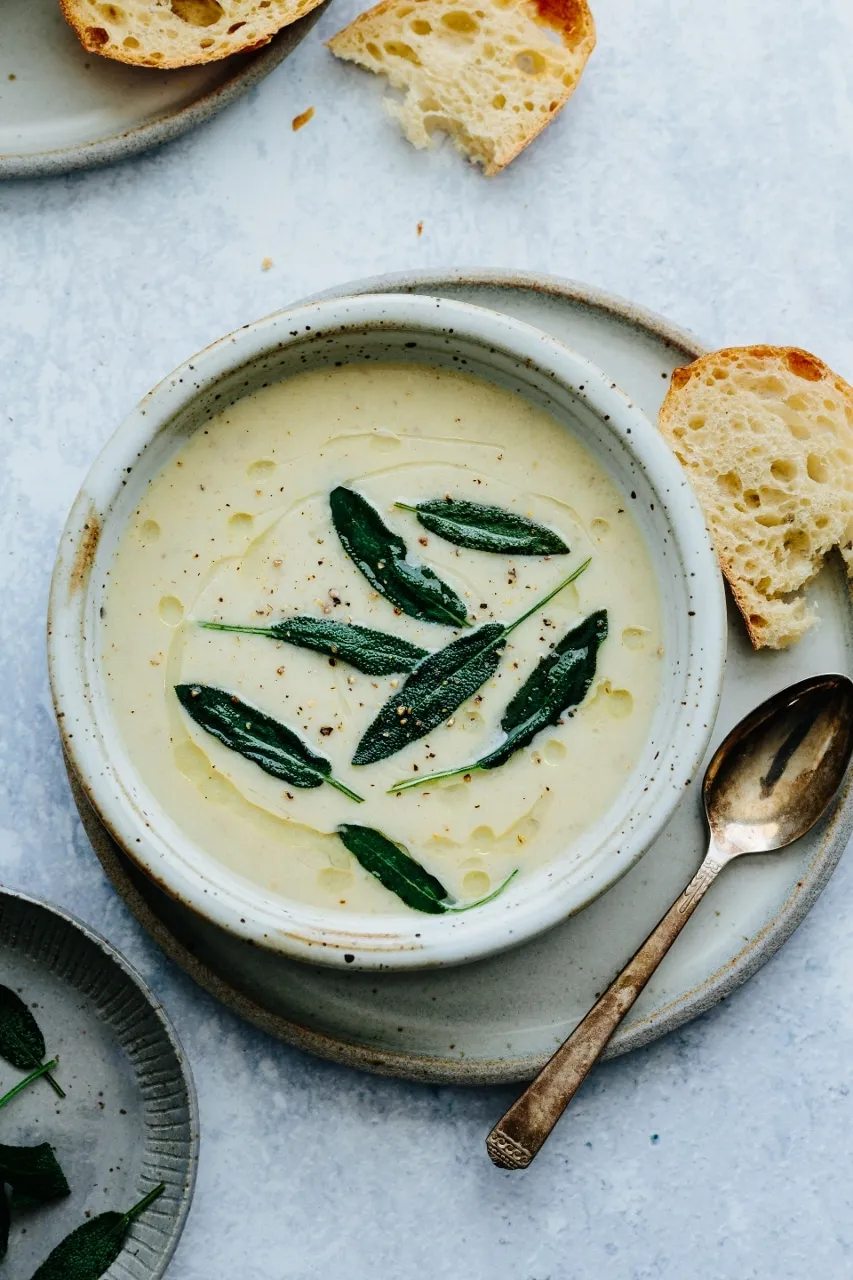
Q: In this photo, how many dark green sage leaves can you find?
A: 11